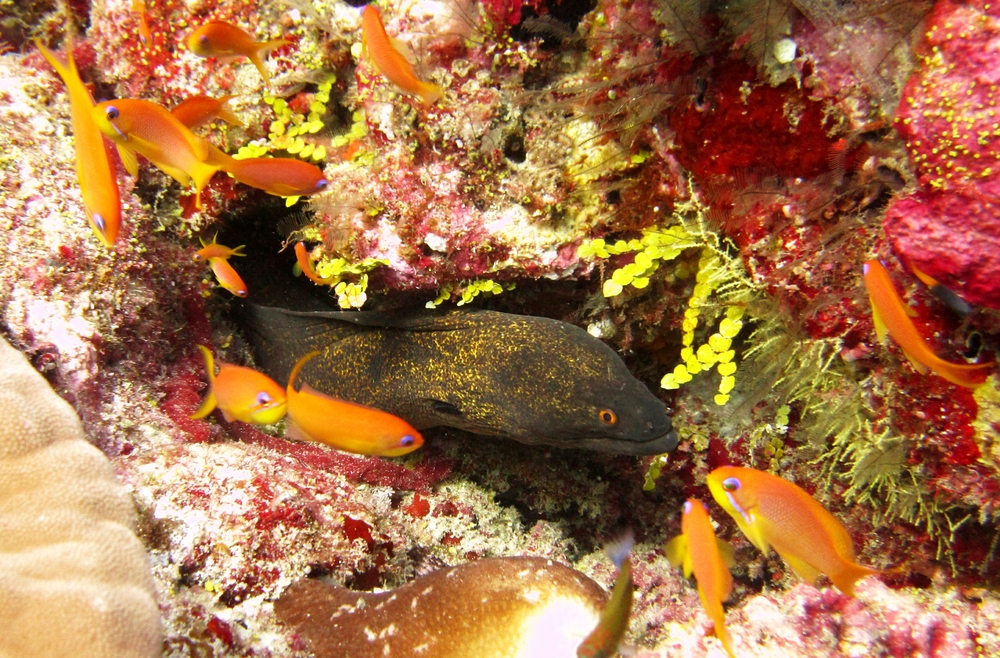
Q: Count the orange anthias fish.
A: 15